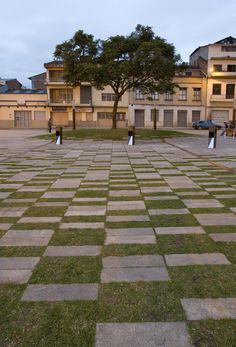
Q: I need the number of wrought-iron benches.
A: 0